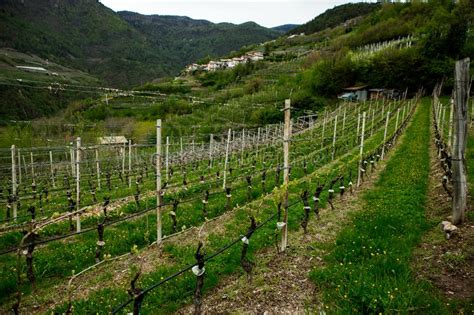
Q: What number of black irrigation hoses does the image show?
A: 2